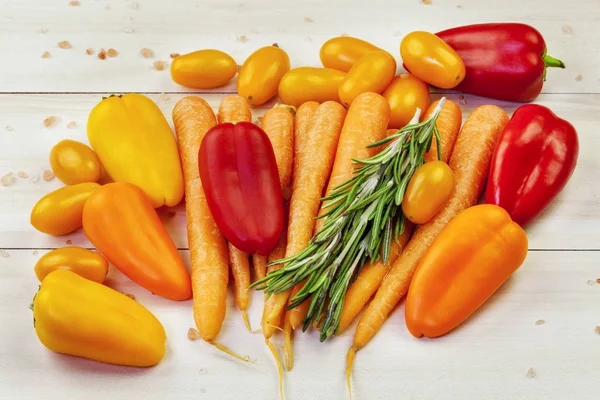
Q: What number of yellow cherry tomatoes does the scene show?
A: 11